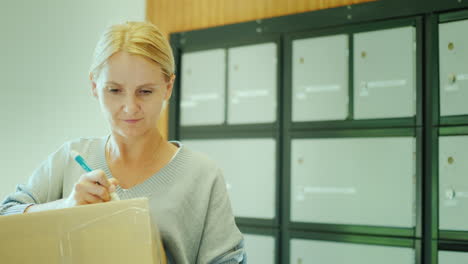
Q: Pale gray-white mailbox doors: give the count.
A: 11